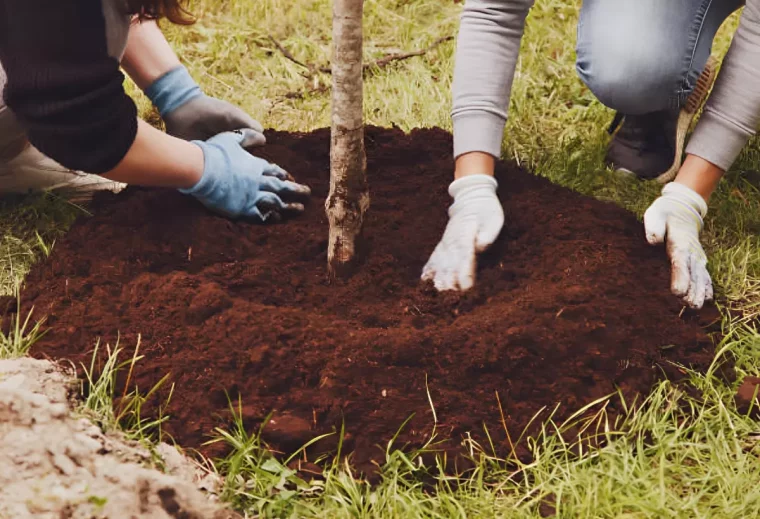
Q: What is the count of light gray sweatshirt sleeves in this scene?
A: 2